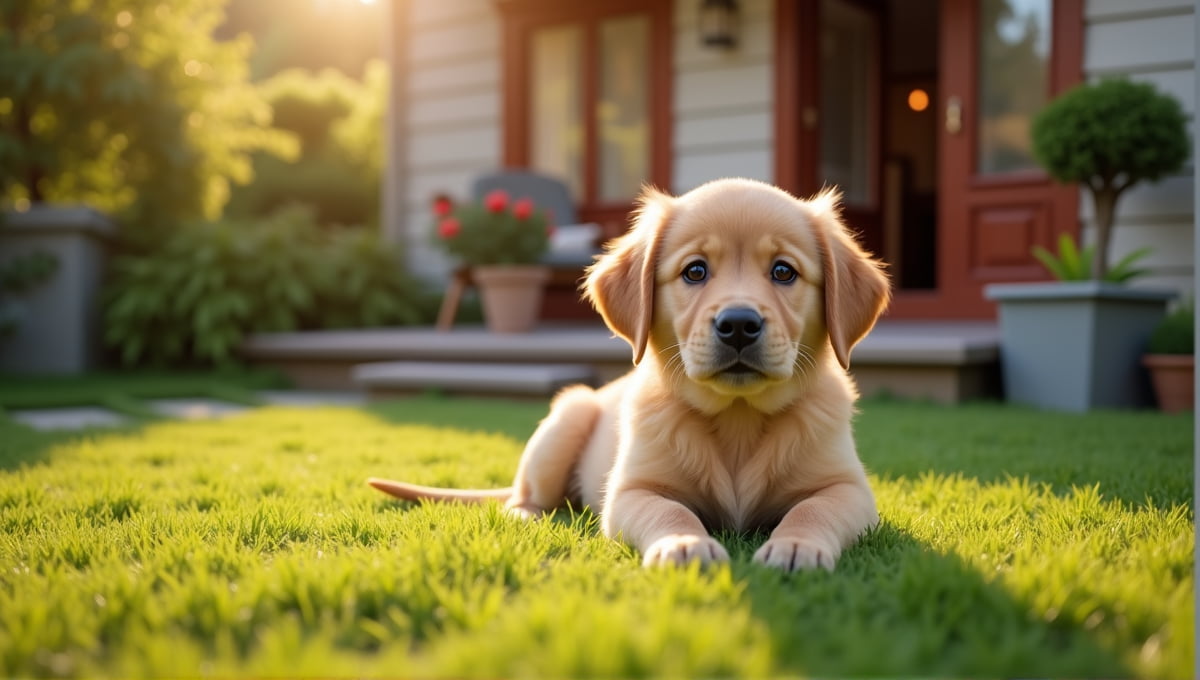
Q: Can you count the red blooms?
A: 4